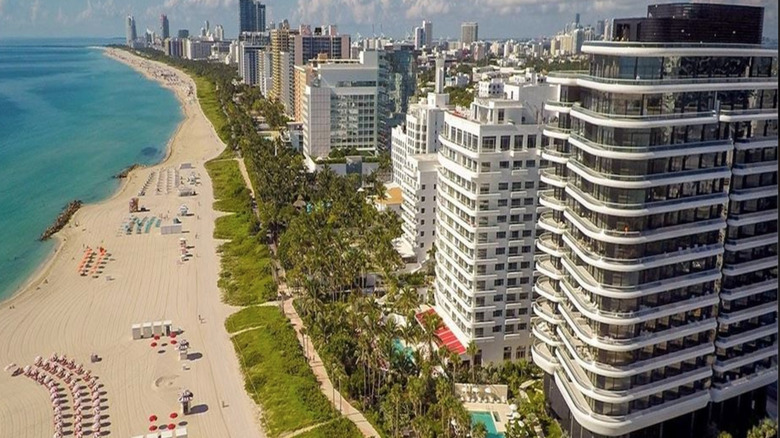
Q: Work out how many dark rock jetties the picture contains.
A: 2